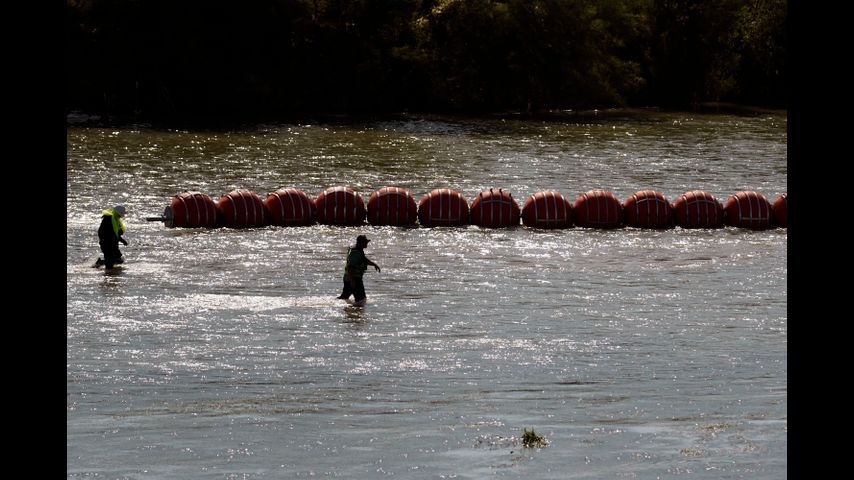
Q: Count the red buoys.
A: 13